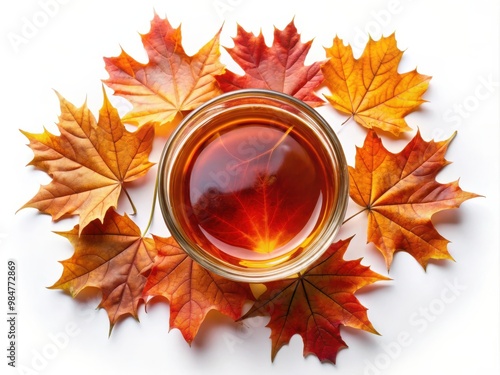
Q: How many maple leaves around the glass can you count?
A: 8